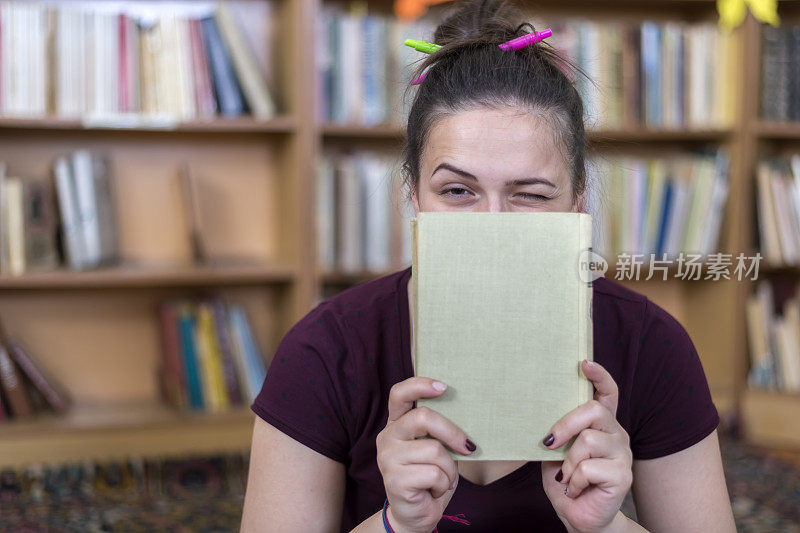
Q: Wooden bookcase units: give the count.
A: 3